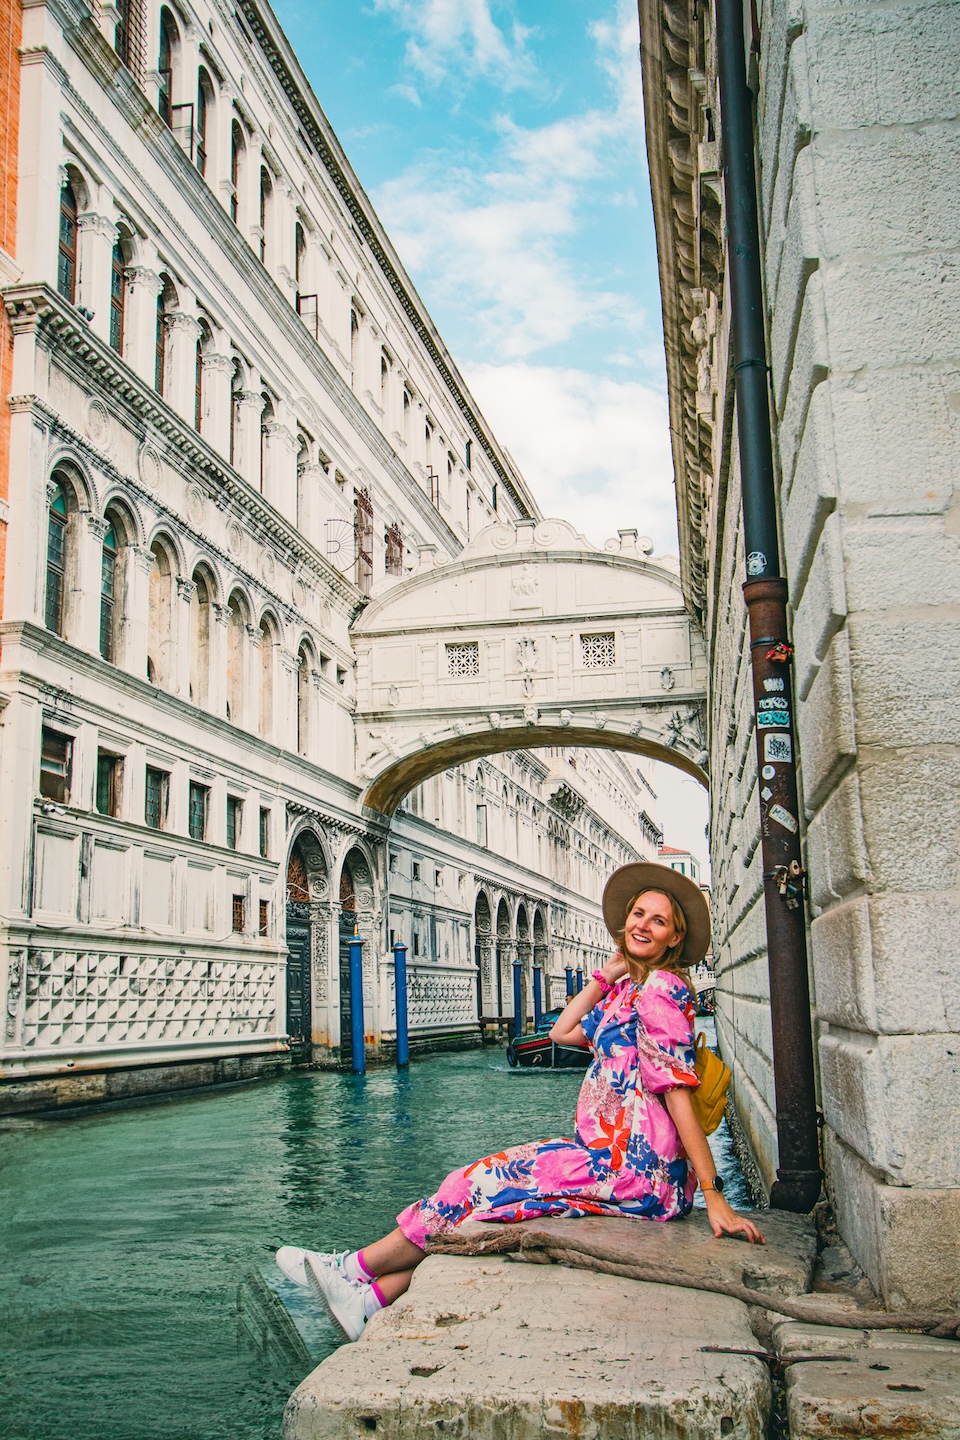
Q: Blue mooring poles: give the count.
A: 6